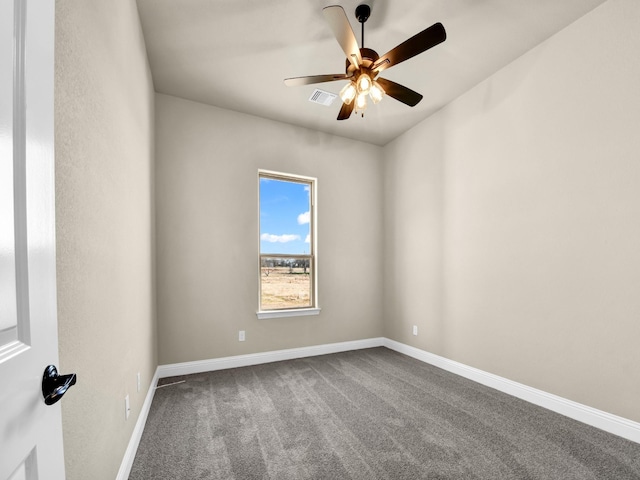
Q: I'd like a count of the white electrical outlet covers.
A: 4